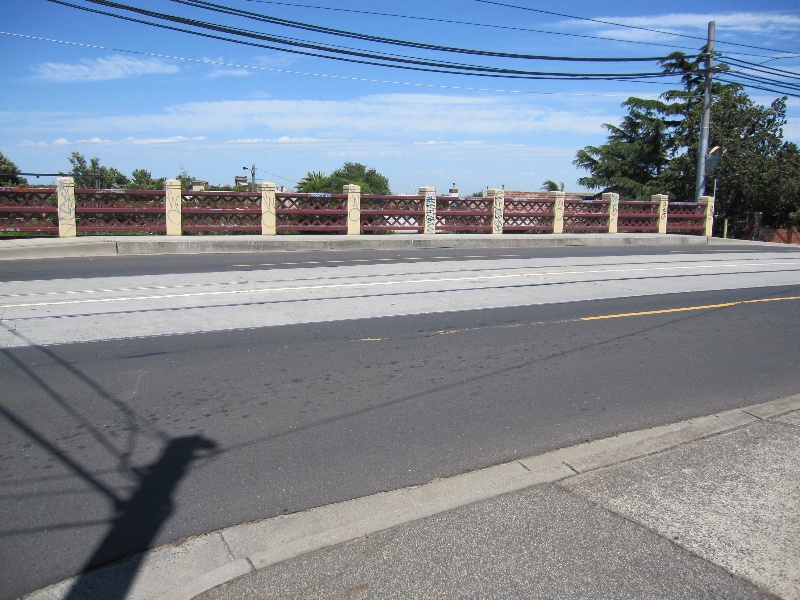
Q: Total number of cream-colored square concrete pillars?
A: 10